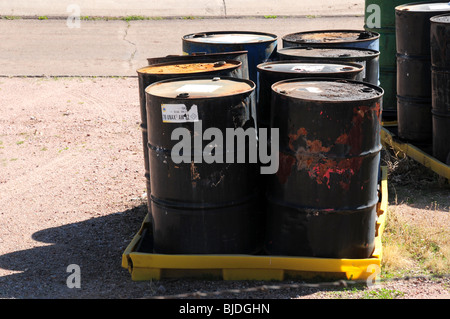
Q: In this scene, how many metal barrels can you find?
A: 11